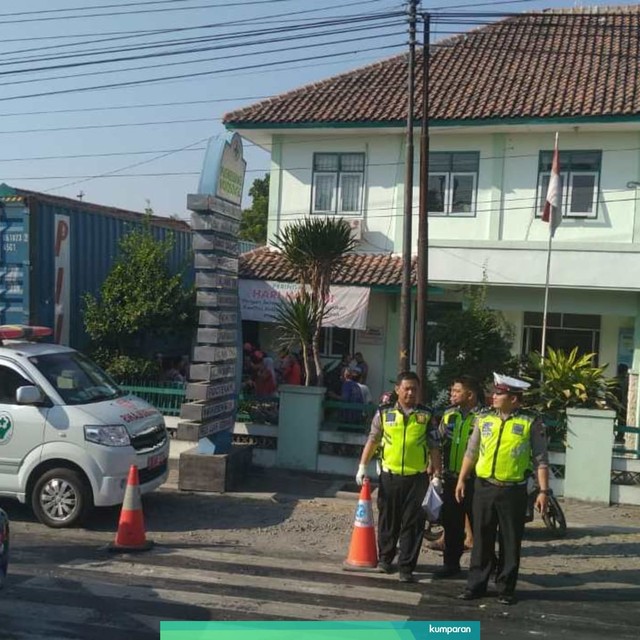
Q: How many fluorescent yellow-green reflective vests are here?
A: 3